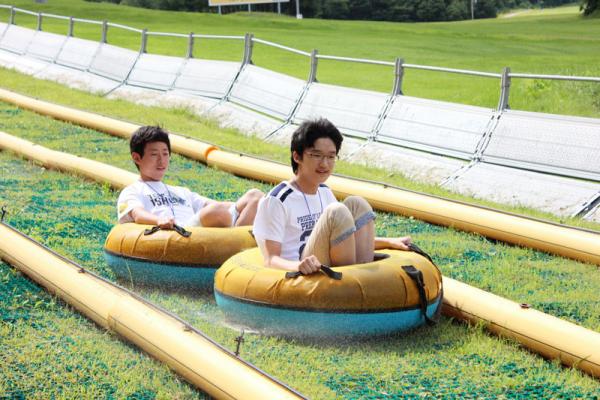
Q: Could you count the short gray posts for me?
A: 10